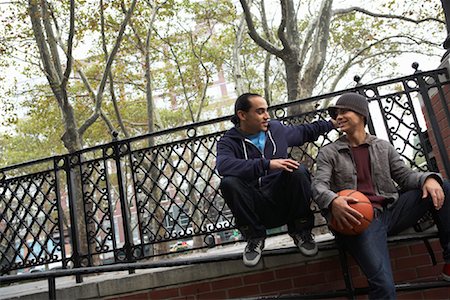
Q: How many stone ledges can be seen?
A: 1